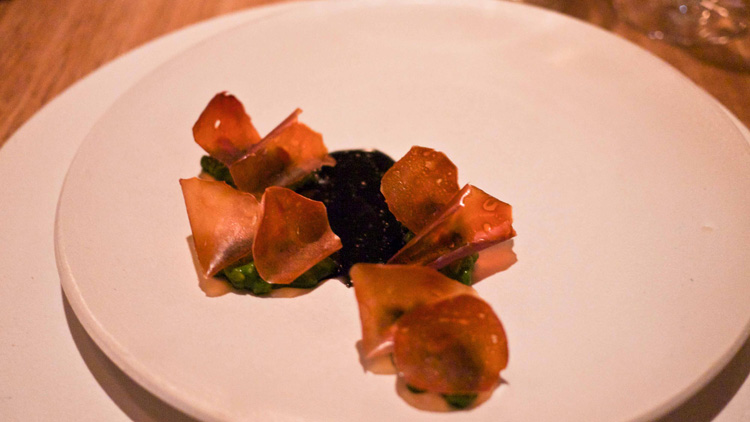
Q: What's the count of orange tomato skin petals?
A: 8